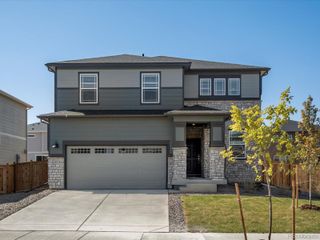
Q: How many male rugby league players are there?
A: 0